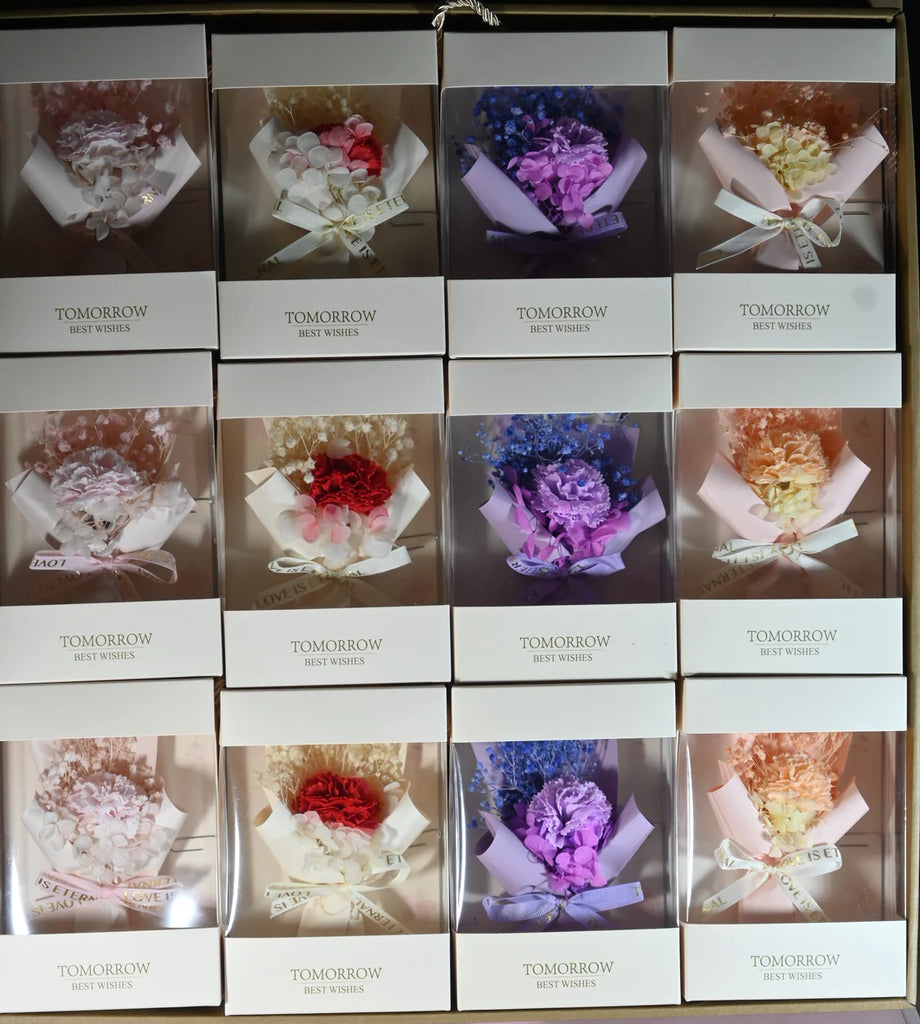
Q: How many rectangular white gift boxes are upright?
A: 12